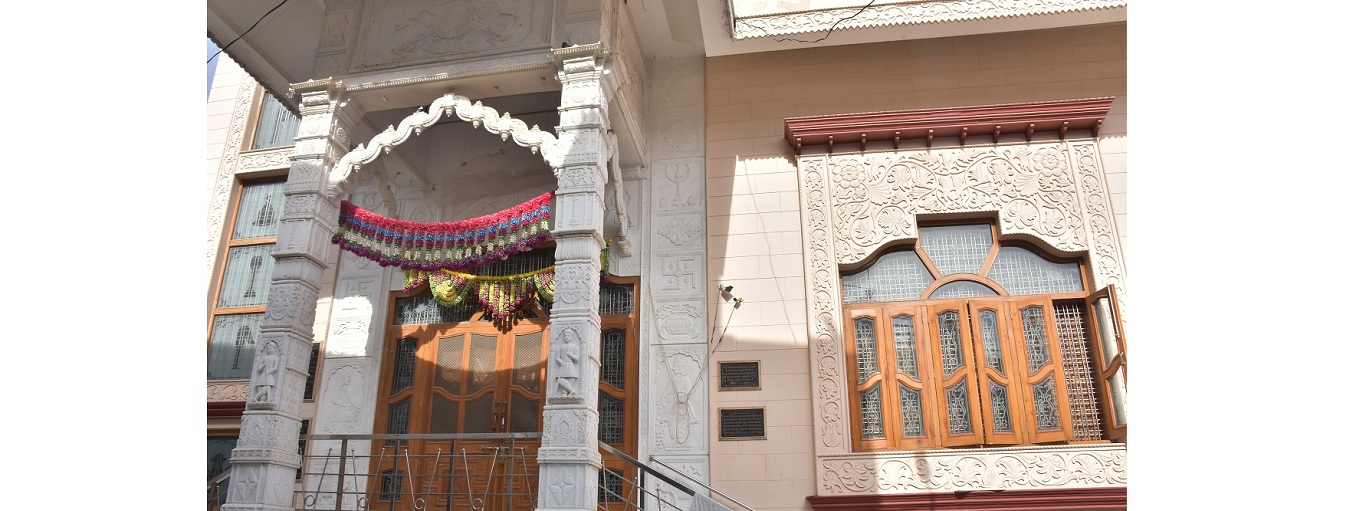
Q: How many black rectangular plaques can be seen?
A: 2